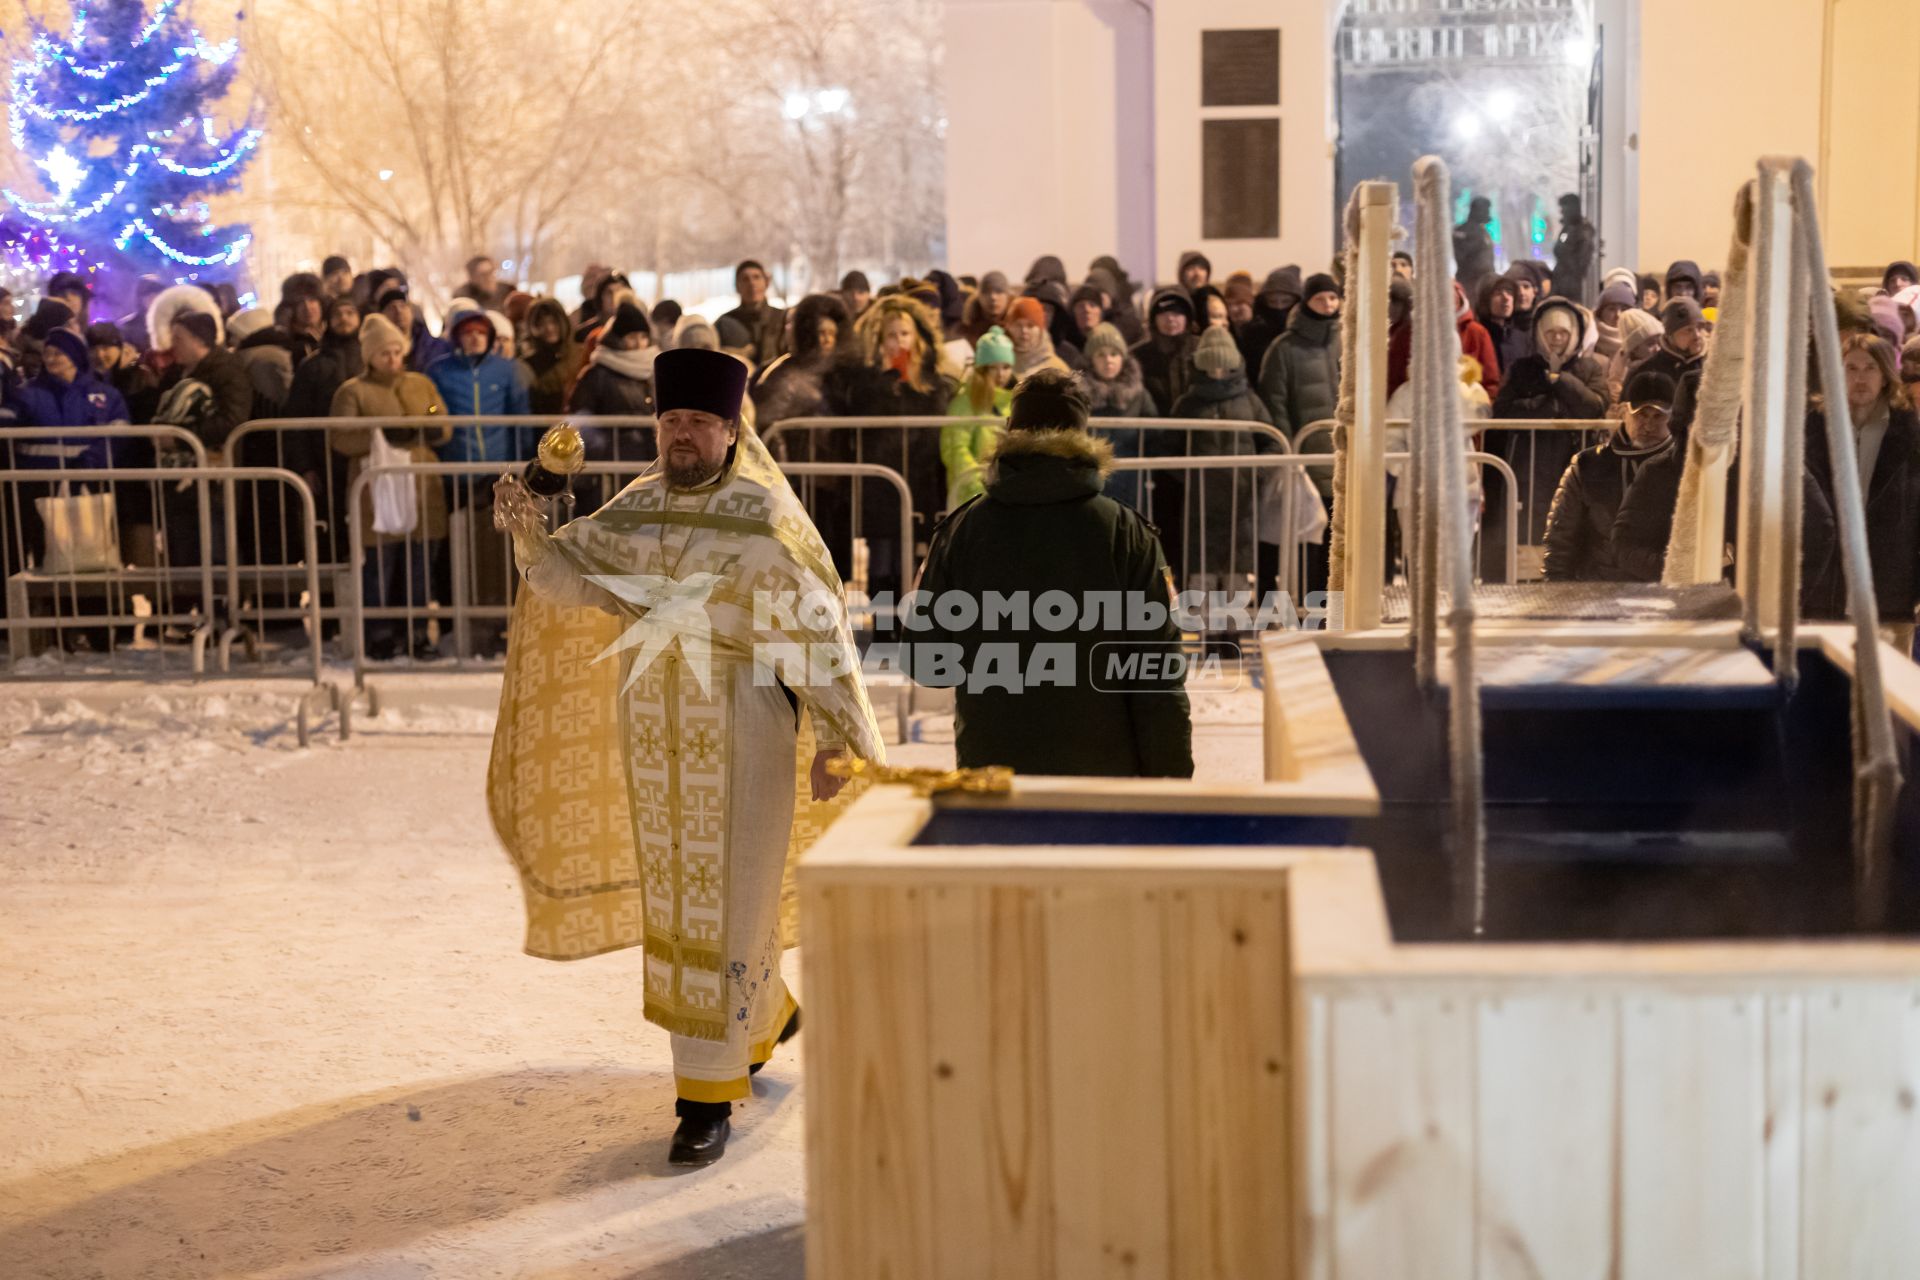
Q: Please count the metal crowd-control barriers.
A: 7